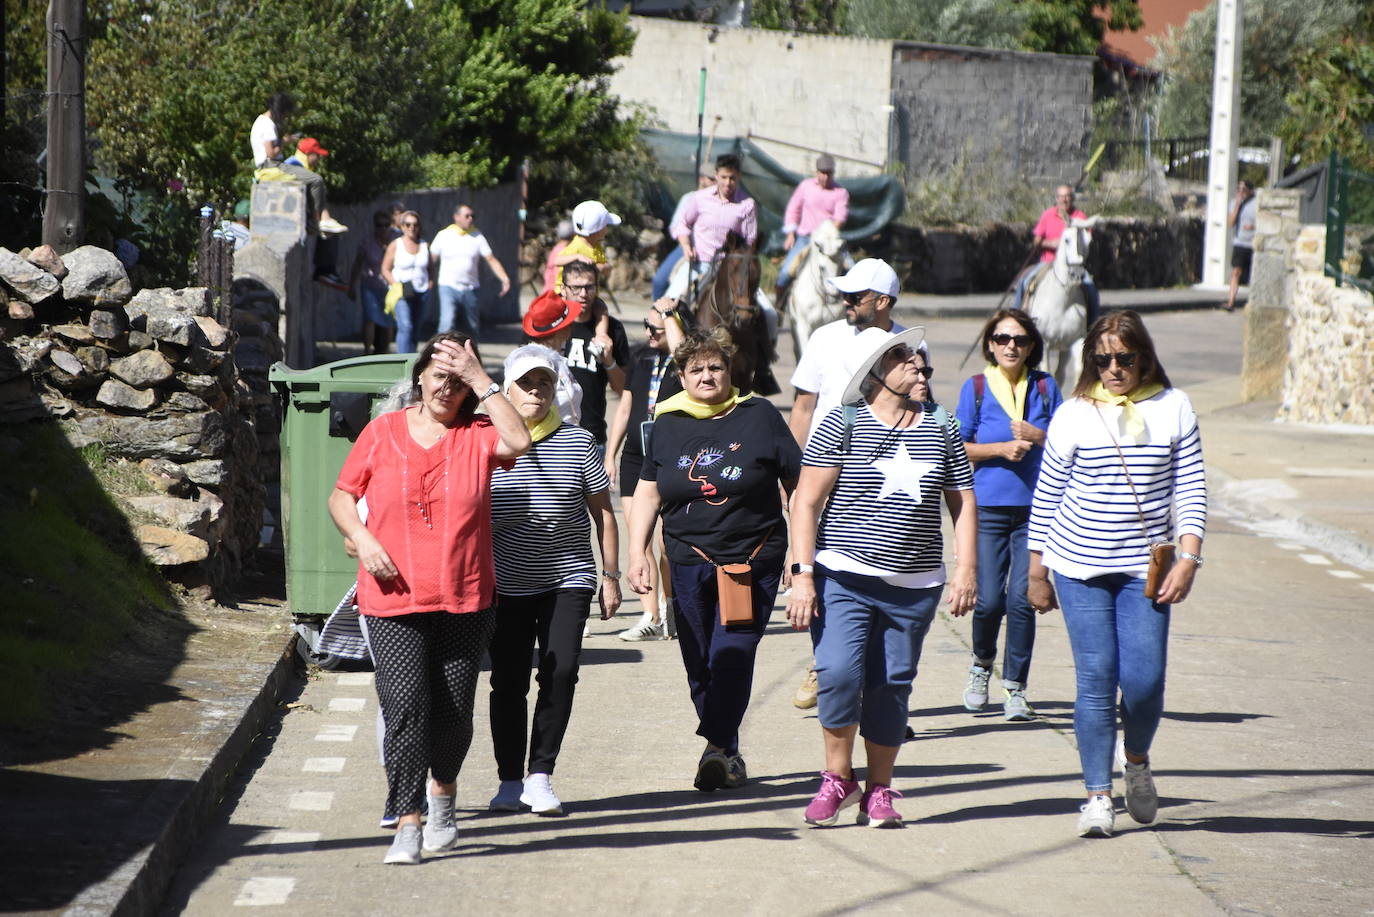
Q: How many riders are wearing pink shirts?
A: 3